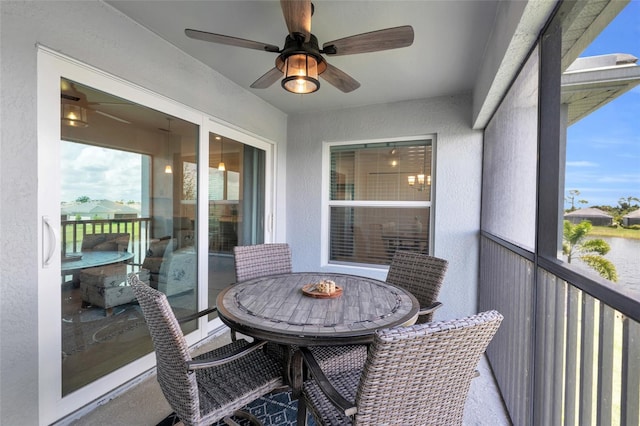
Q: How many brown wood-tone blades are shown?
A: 5